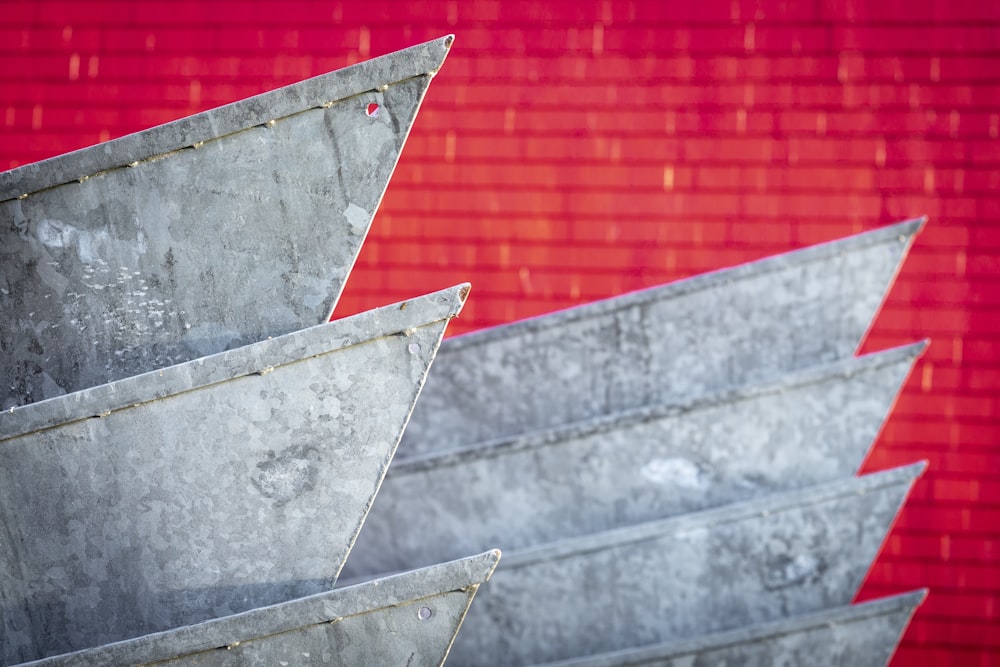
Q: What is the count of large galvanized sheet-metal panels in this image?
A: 7